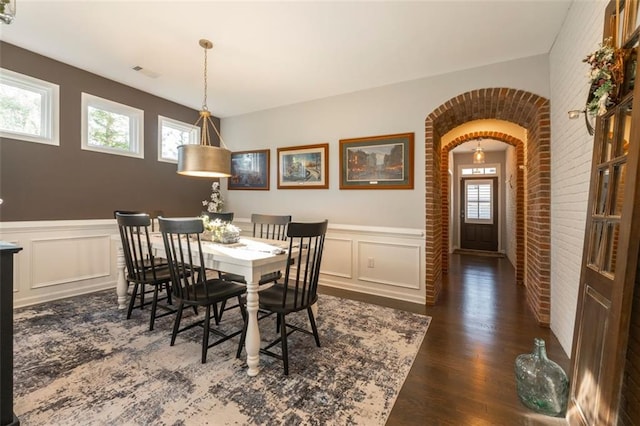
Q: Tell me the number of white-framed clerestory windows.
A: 3